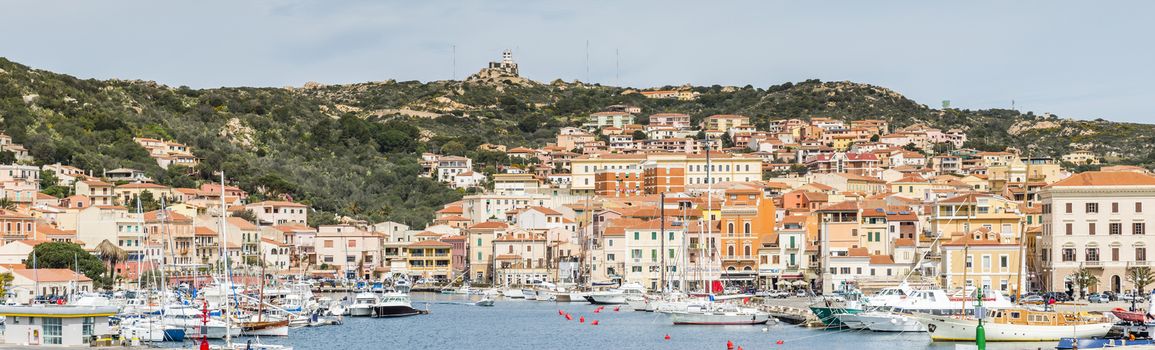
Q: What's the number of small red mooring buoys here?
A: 11